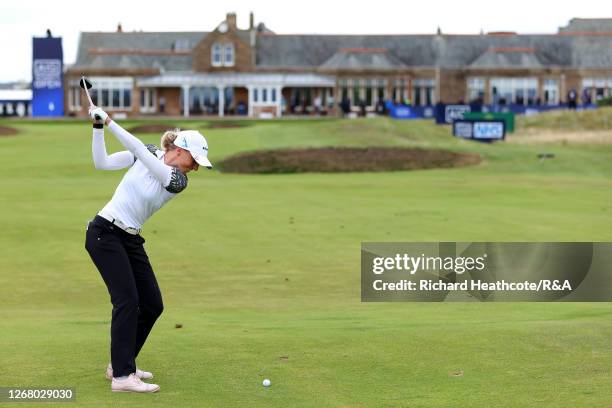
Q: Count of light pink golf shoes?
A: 2